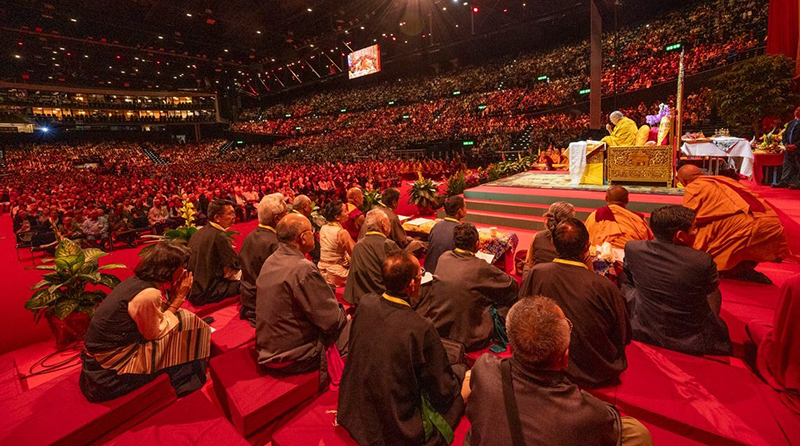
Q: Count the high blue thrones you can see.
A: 0